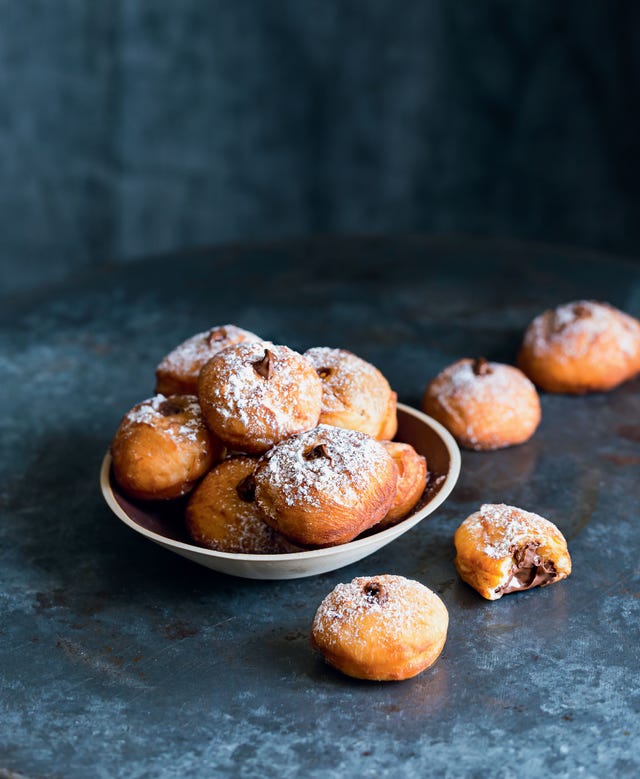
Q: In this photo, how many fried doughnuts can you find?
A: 11